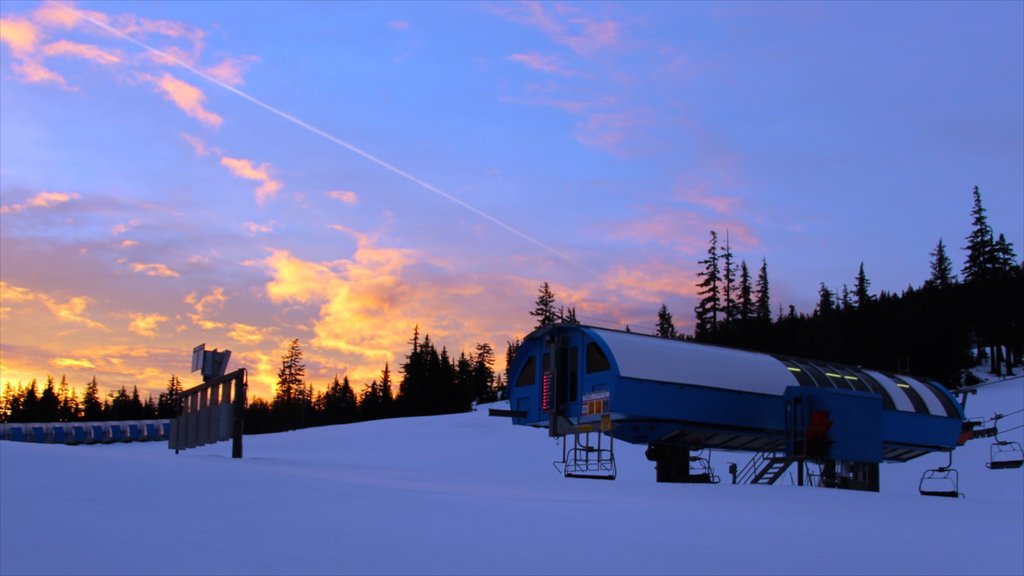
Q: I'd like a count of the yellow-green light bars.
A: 4